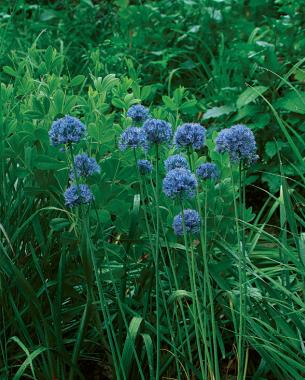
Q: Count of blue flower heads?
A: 13